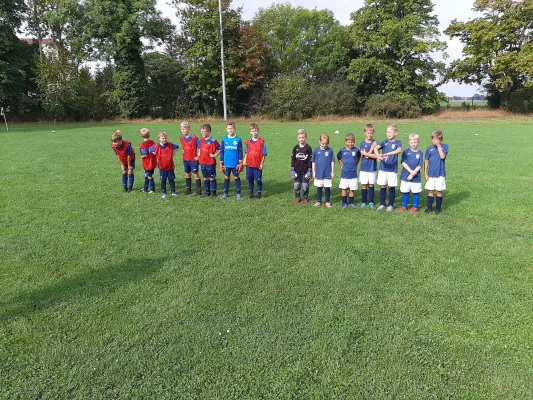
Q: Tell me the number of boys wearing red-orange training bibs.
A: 6